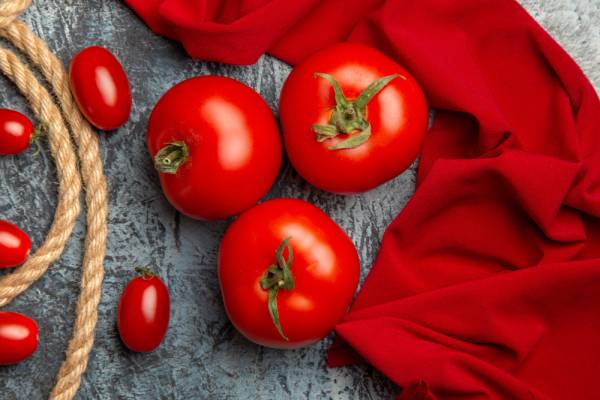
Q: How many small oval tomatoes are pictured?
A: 5